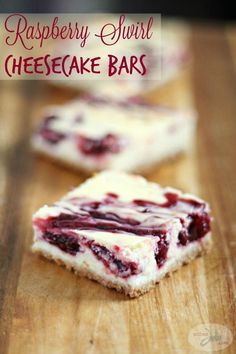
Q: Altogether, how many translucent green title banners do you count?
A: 1